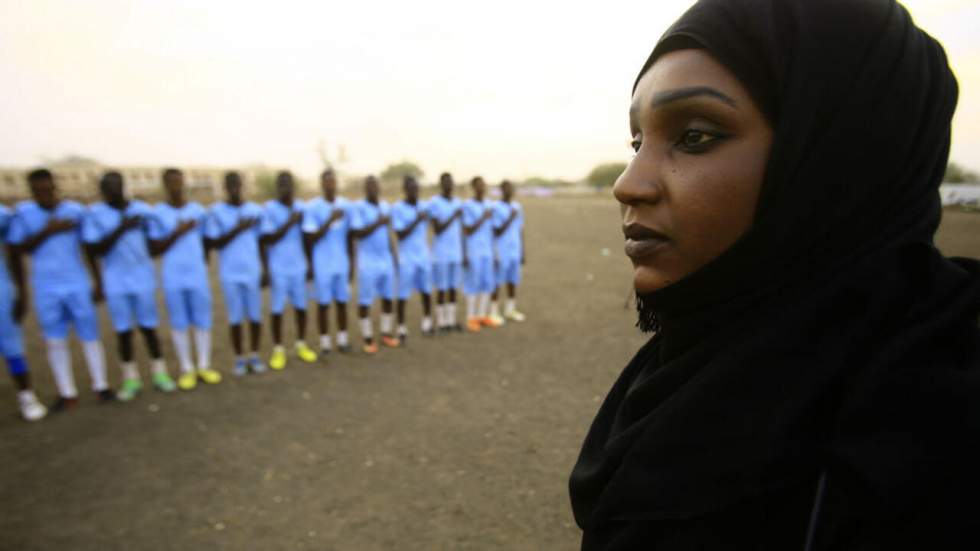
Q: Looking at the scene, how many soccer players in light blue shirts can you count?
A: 12